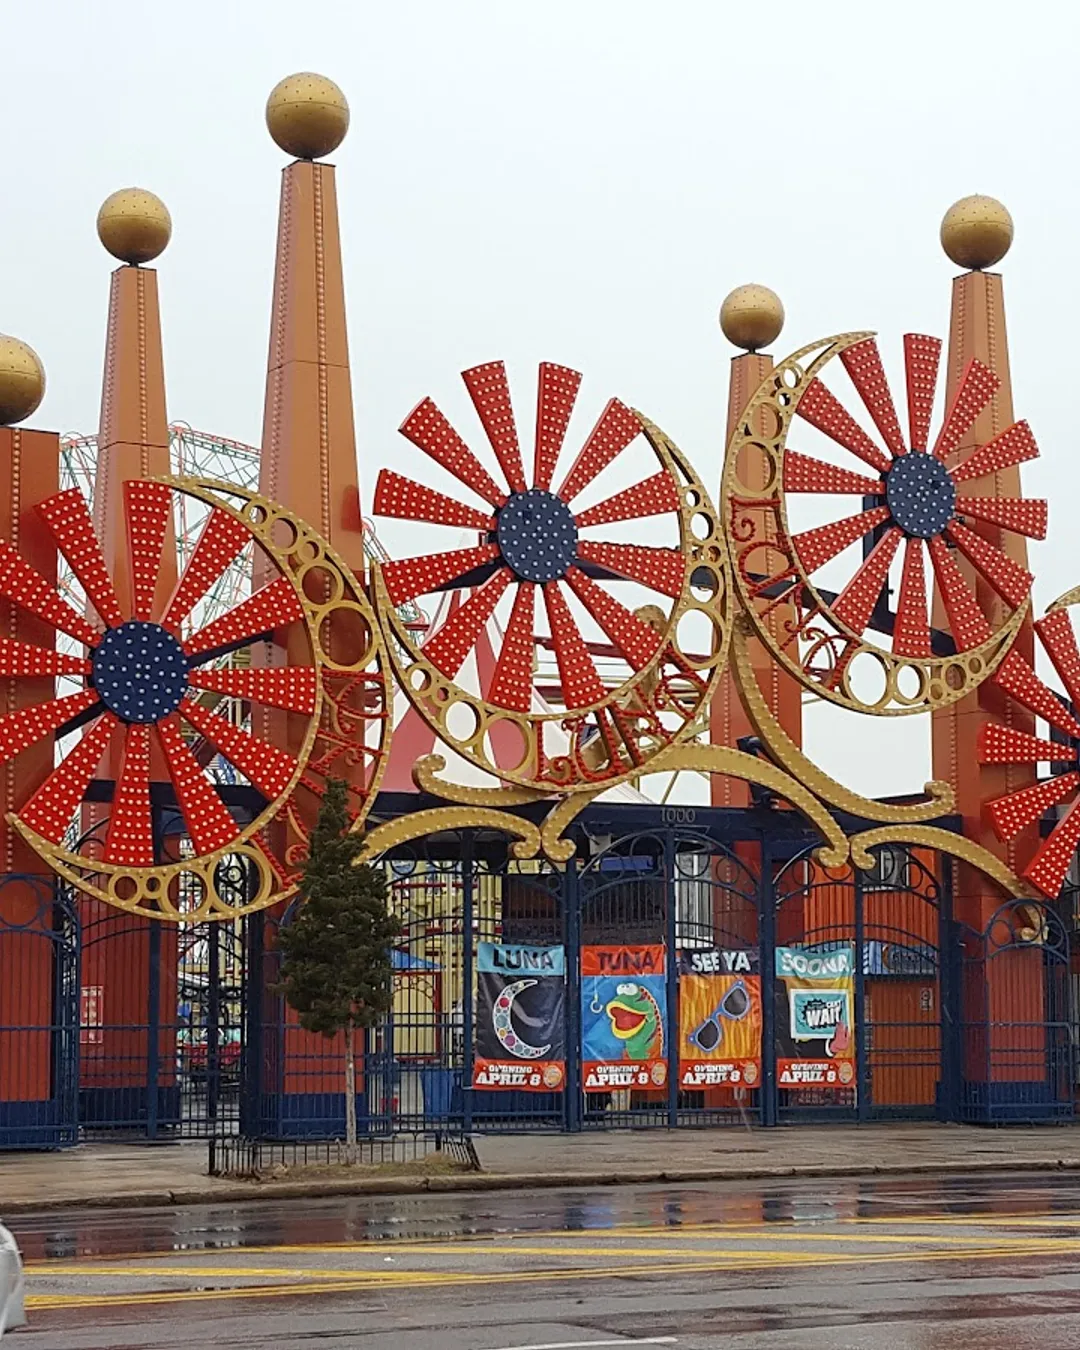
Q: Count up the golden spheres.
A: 5